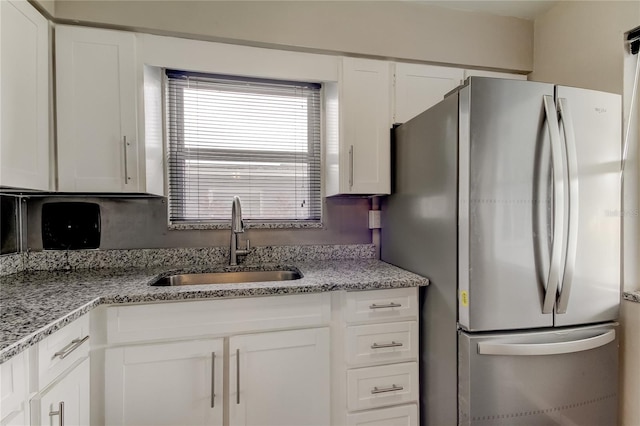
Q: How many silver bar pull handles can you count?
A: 9